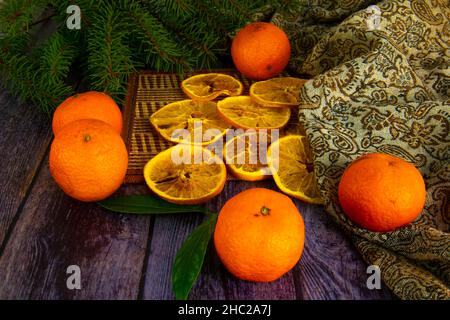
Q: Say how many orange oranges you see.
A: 5